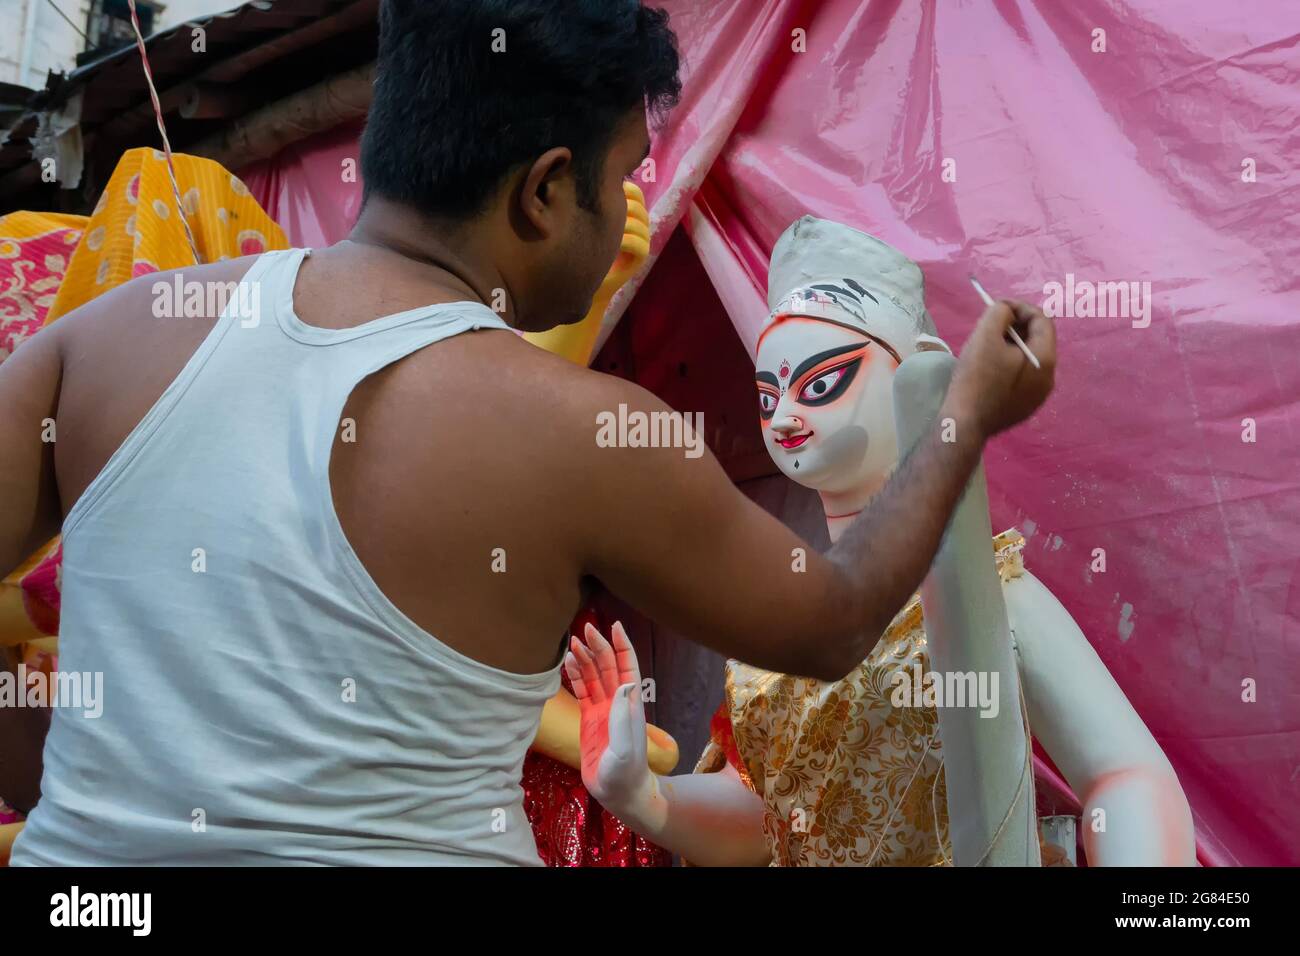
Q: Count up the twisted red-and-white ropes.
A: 1